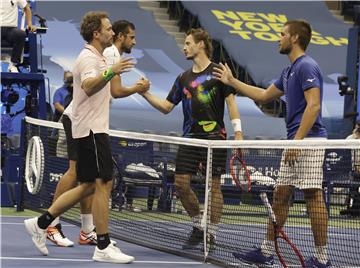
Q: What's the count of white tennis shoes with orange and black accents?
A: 2